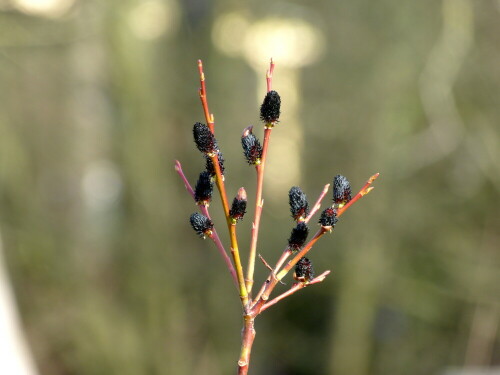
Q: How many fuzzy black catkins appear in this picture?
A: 12